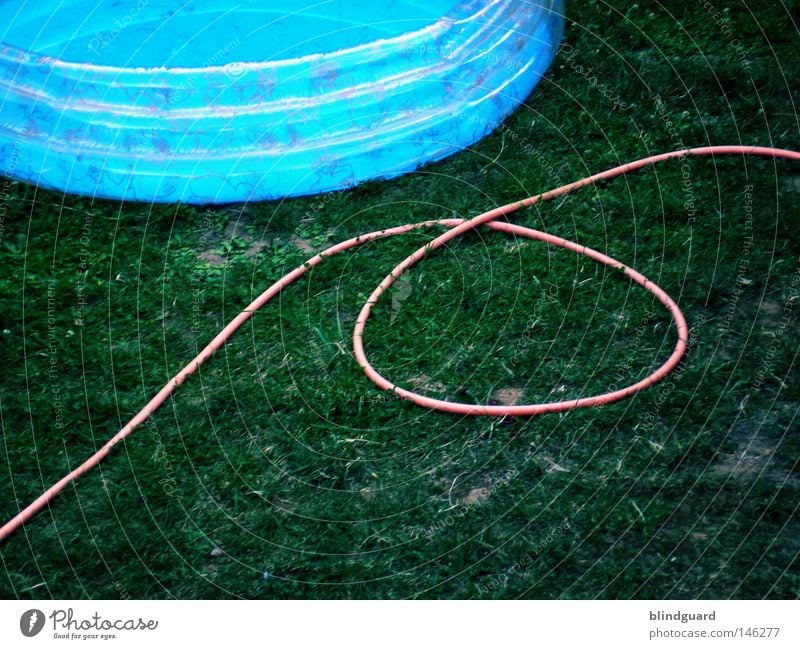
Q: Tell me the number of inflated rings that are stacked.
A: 3